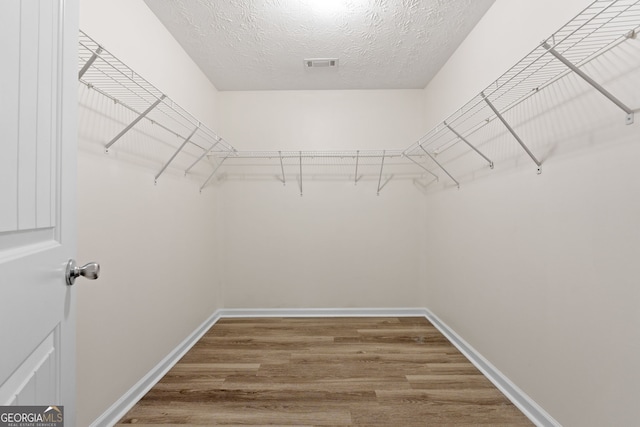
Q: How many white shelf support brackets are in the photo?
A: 14